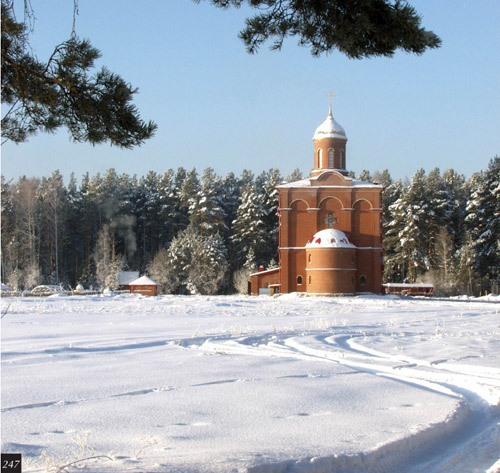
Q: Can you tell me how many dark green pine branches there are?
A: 2